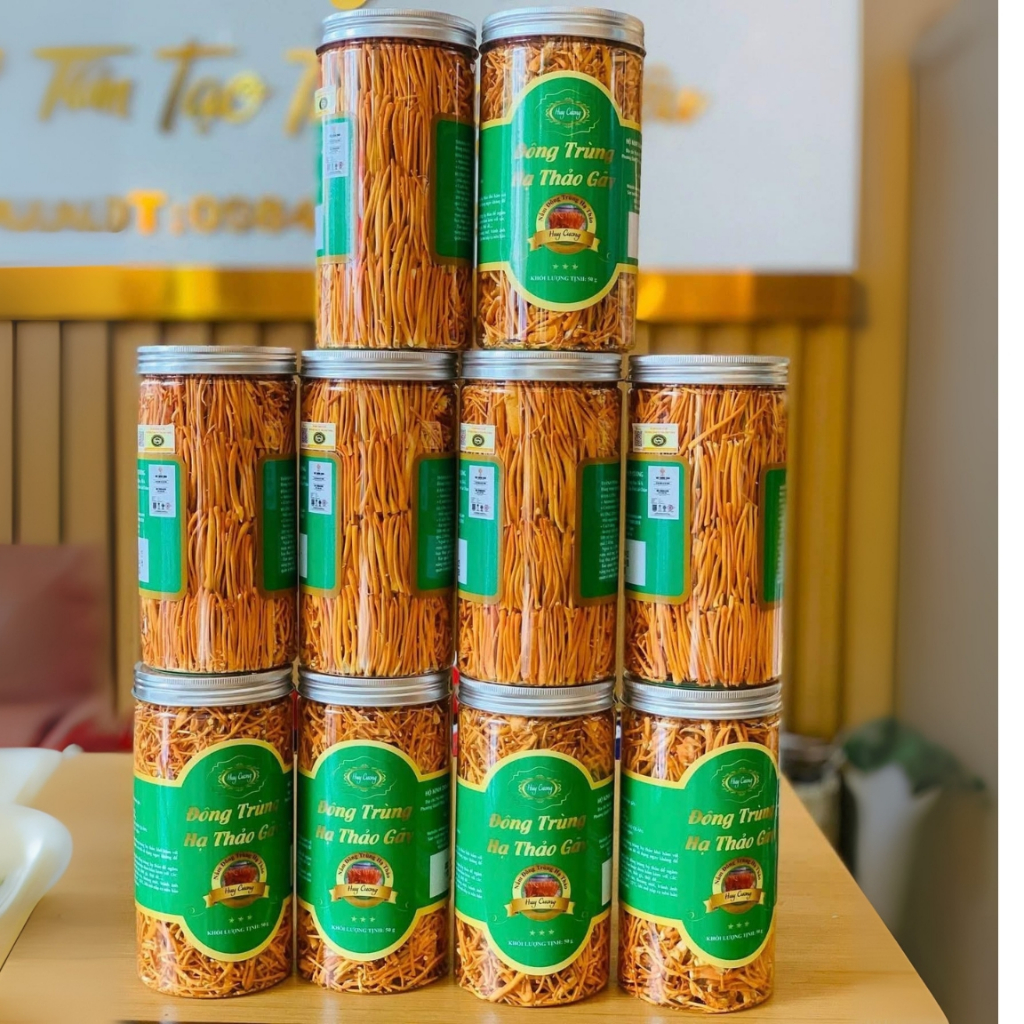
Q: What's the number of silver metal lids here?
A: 10